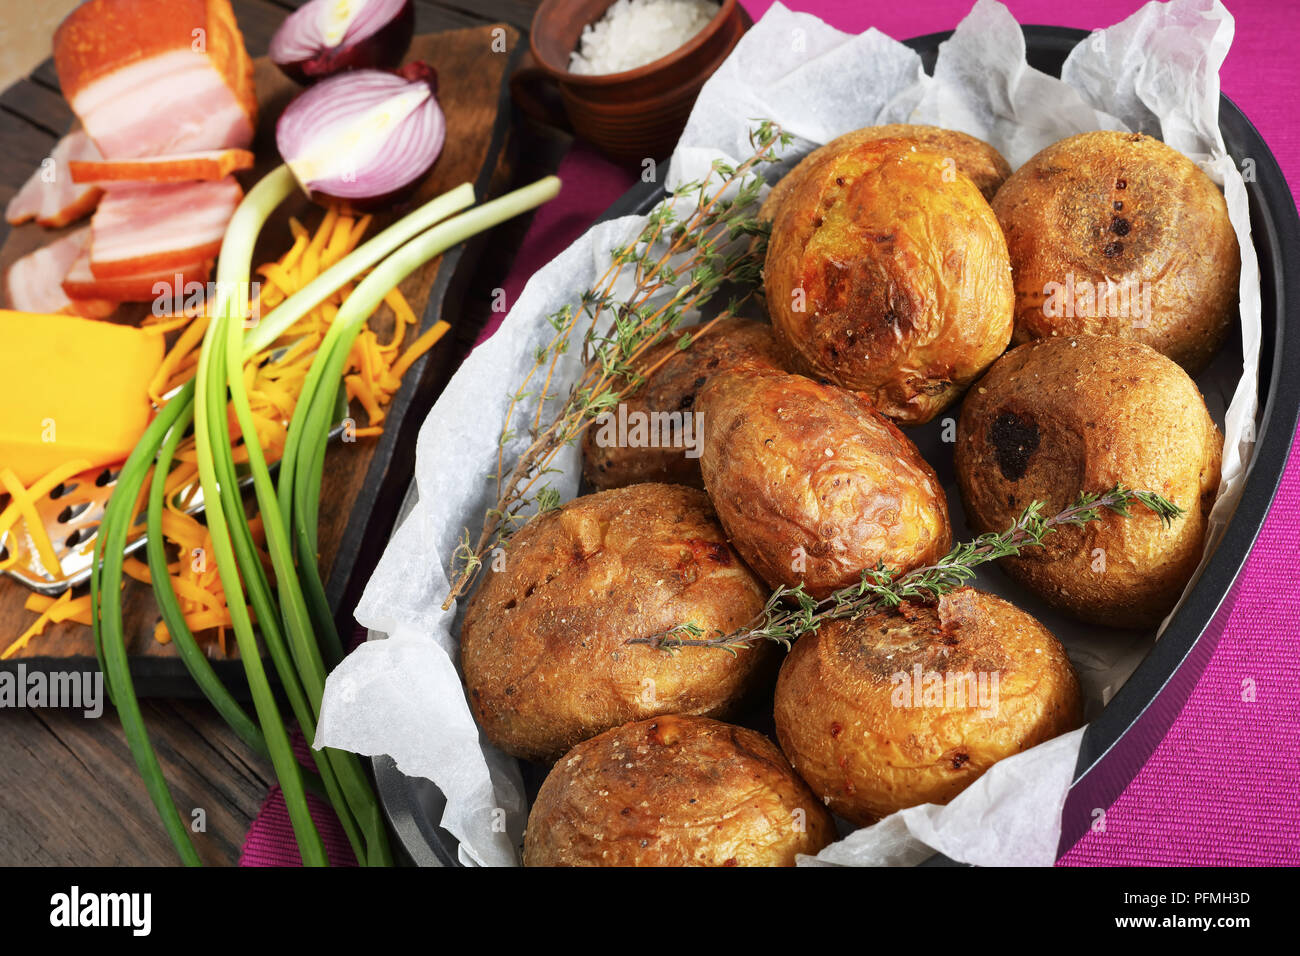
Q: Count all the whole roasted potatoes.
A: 9